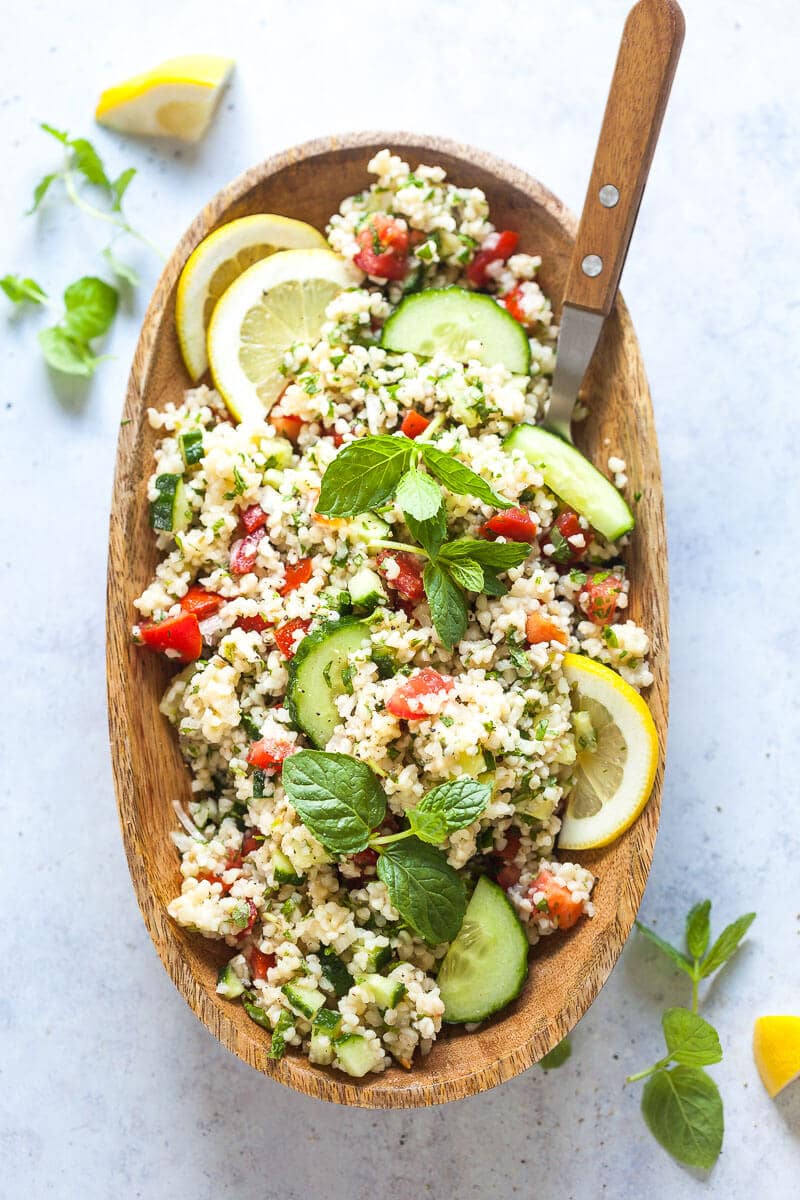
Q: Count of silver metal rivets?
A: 2